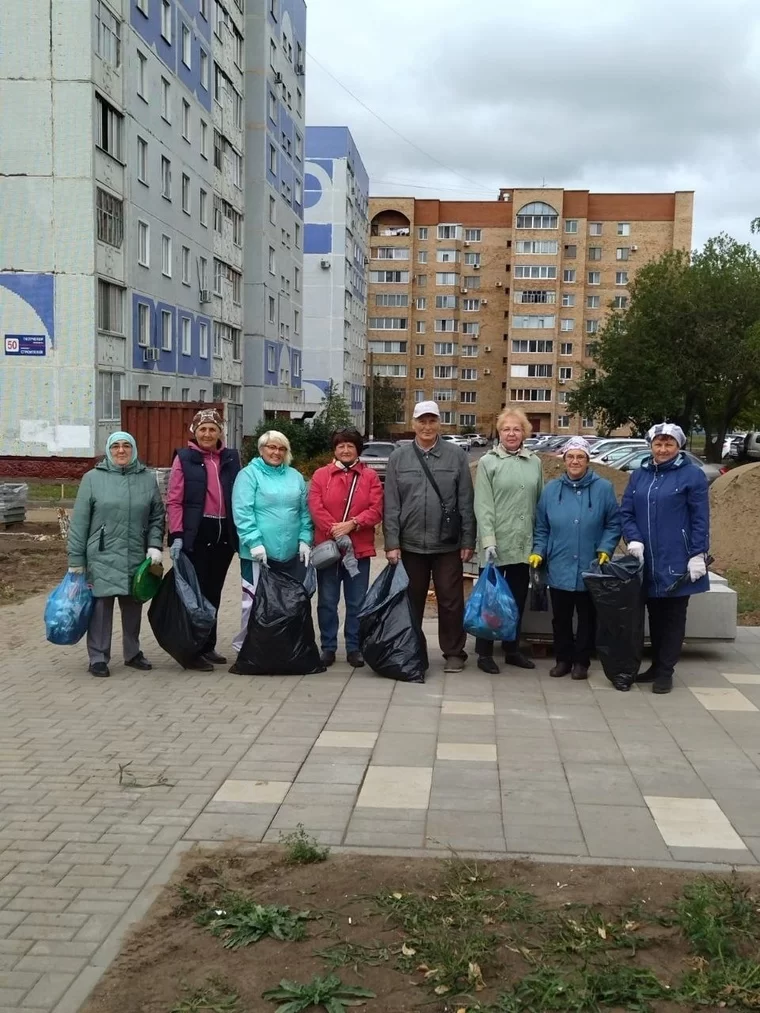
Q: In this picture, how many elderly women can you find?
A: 7